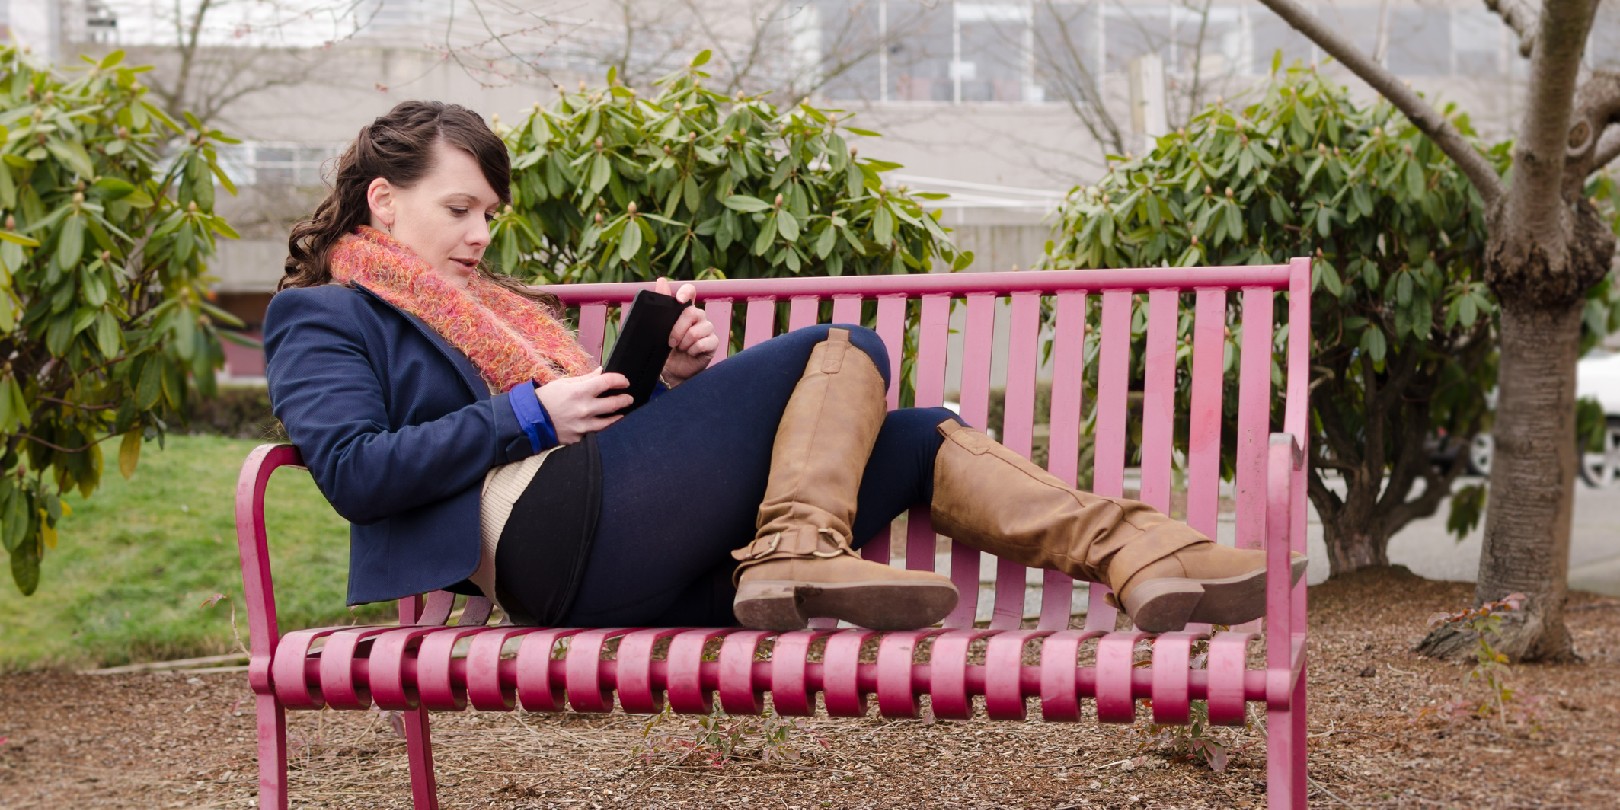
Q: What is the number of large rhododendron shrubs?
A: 3